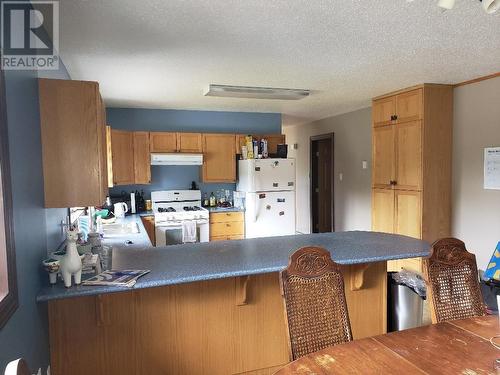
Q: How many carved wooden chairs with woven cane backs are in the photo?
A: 2